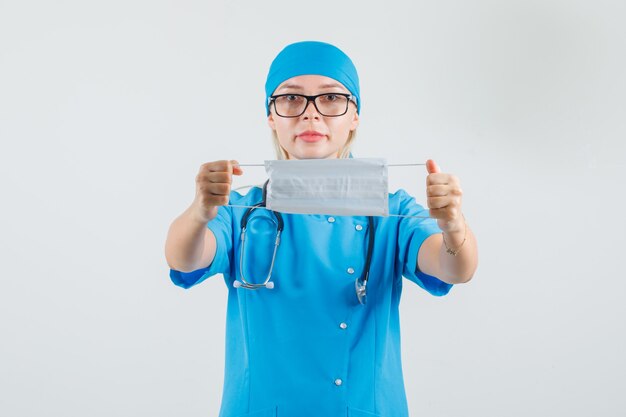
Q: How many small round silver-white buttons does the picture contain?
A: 5